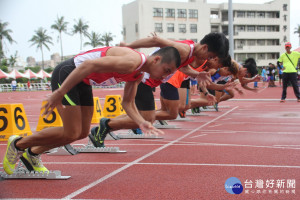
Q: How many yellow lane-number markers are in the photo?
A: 4